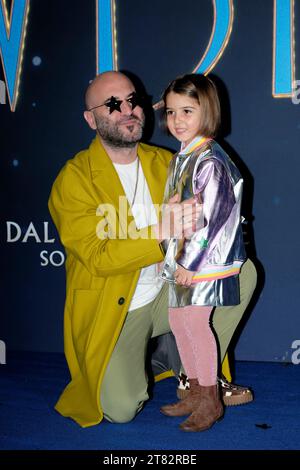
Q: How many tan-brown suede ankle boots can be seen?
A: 2